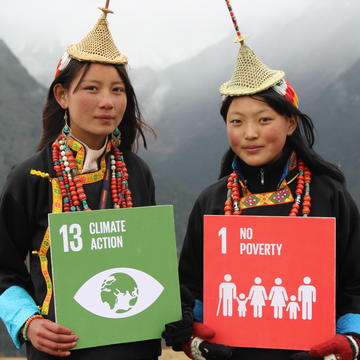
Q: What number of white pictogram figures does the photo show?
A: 6